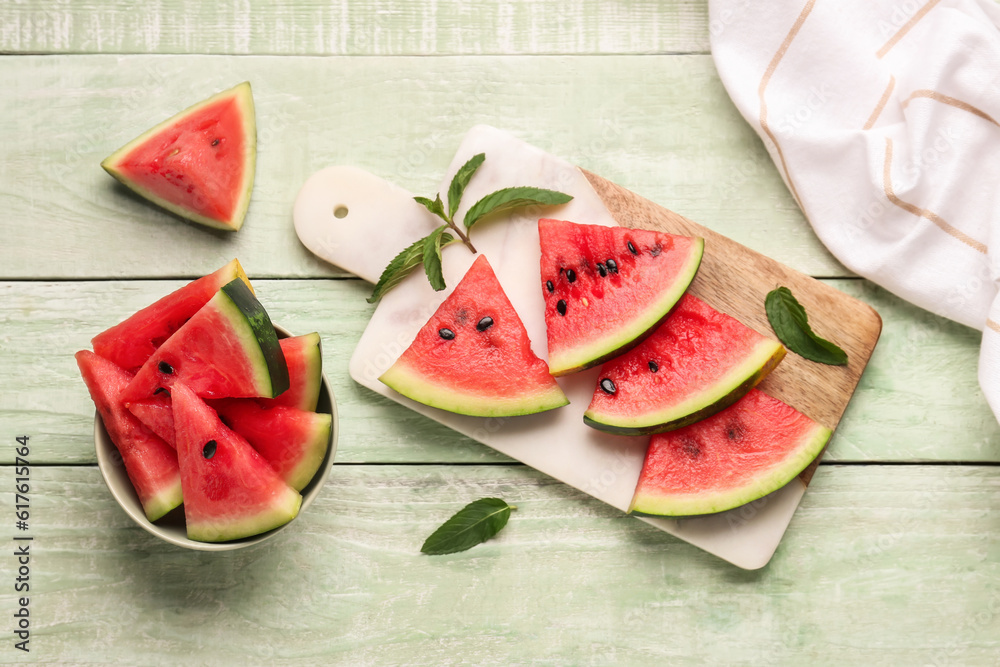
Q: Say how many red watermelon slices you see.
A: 11